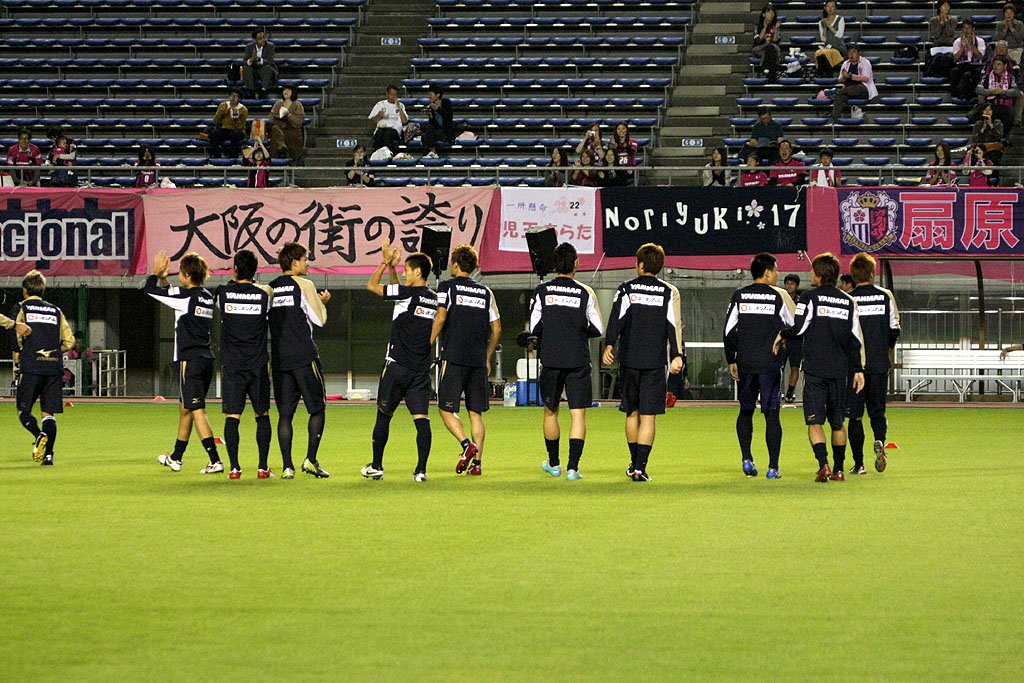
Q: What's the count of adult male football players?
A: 11